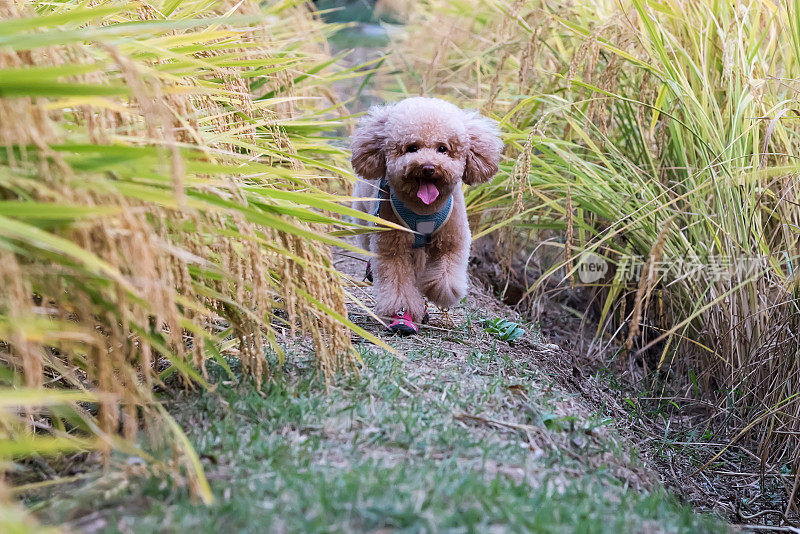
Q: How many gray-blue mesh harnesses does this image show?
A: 1